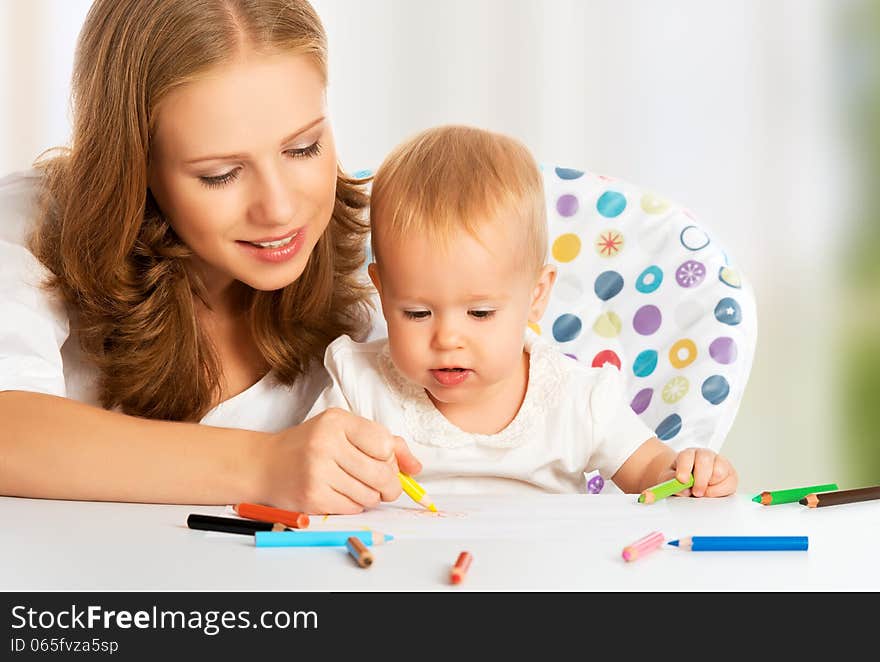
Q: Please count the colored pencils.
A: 11